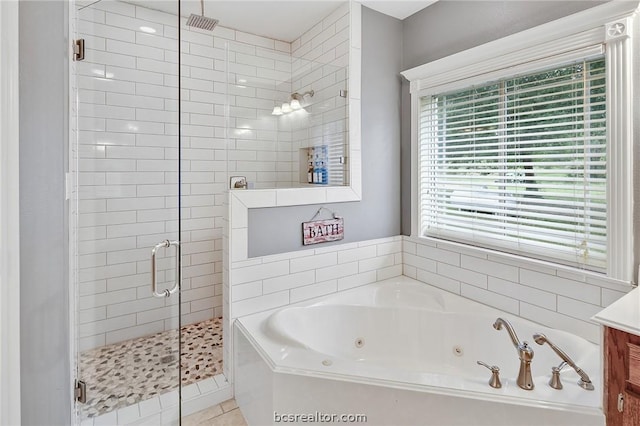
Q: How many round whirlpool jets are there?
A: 2